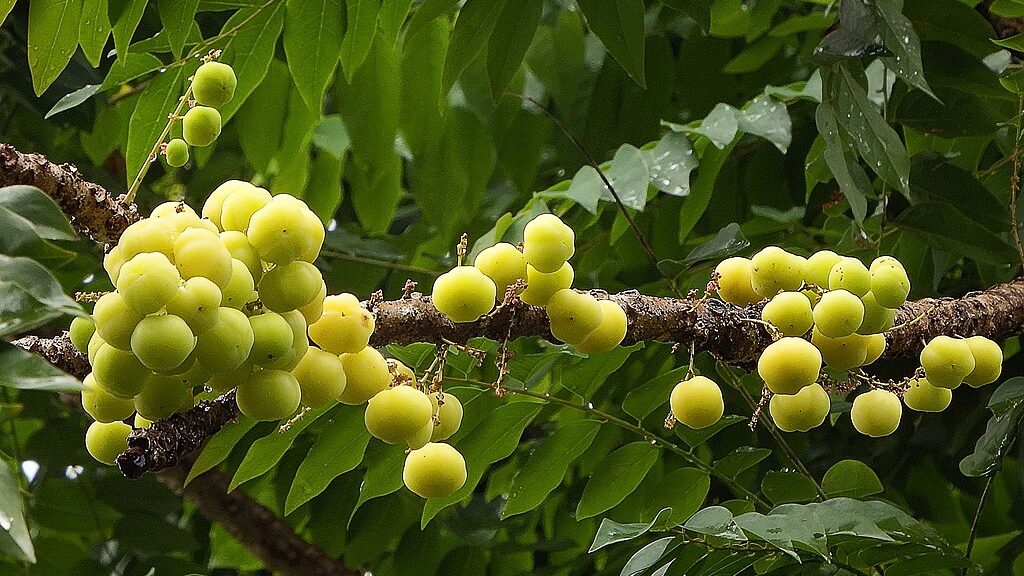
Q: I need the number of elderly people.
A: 0